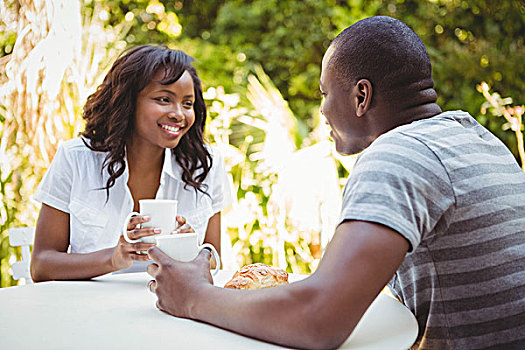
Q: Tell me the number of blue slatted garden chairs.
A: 0